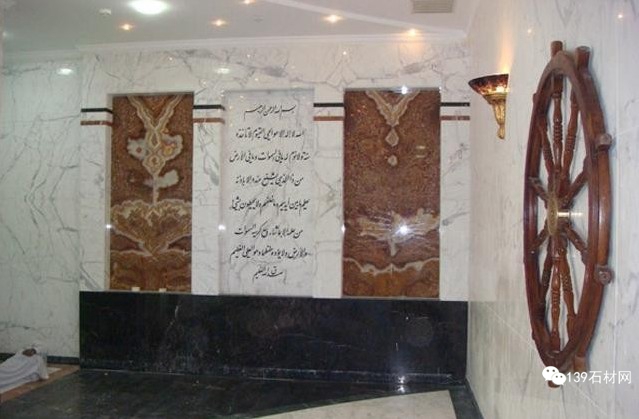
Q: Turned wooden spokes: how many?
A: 10